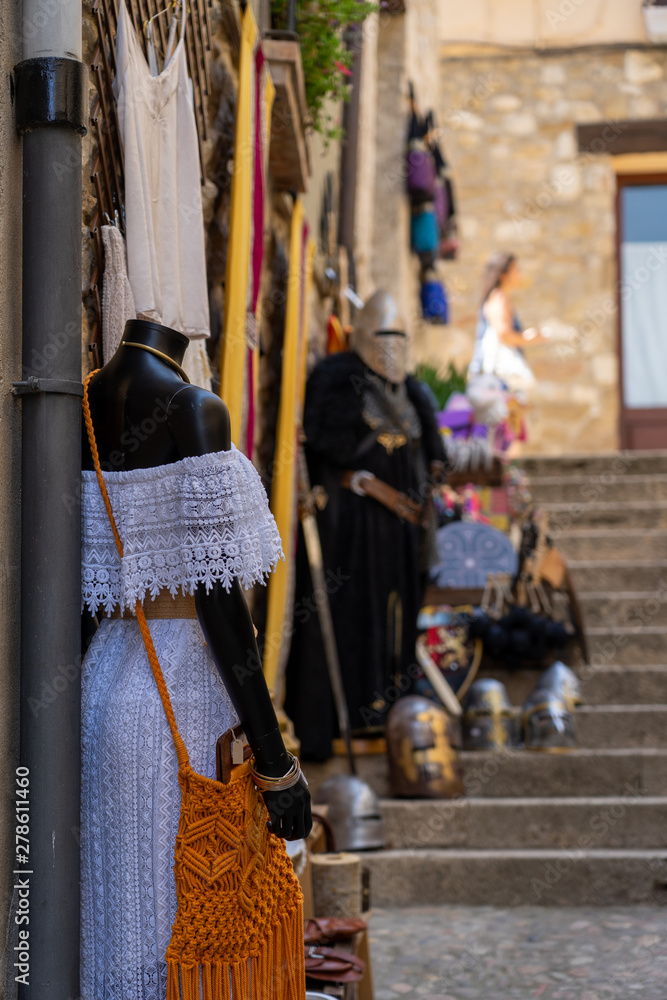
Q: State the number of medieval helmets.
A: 6